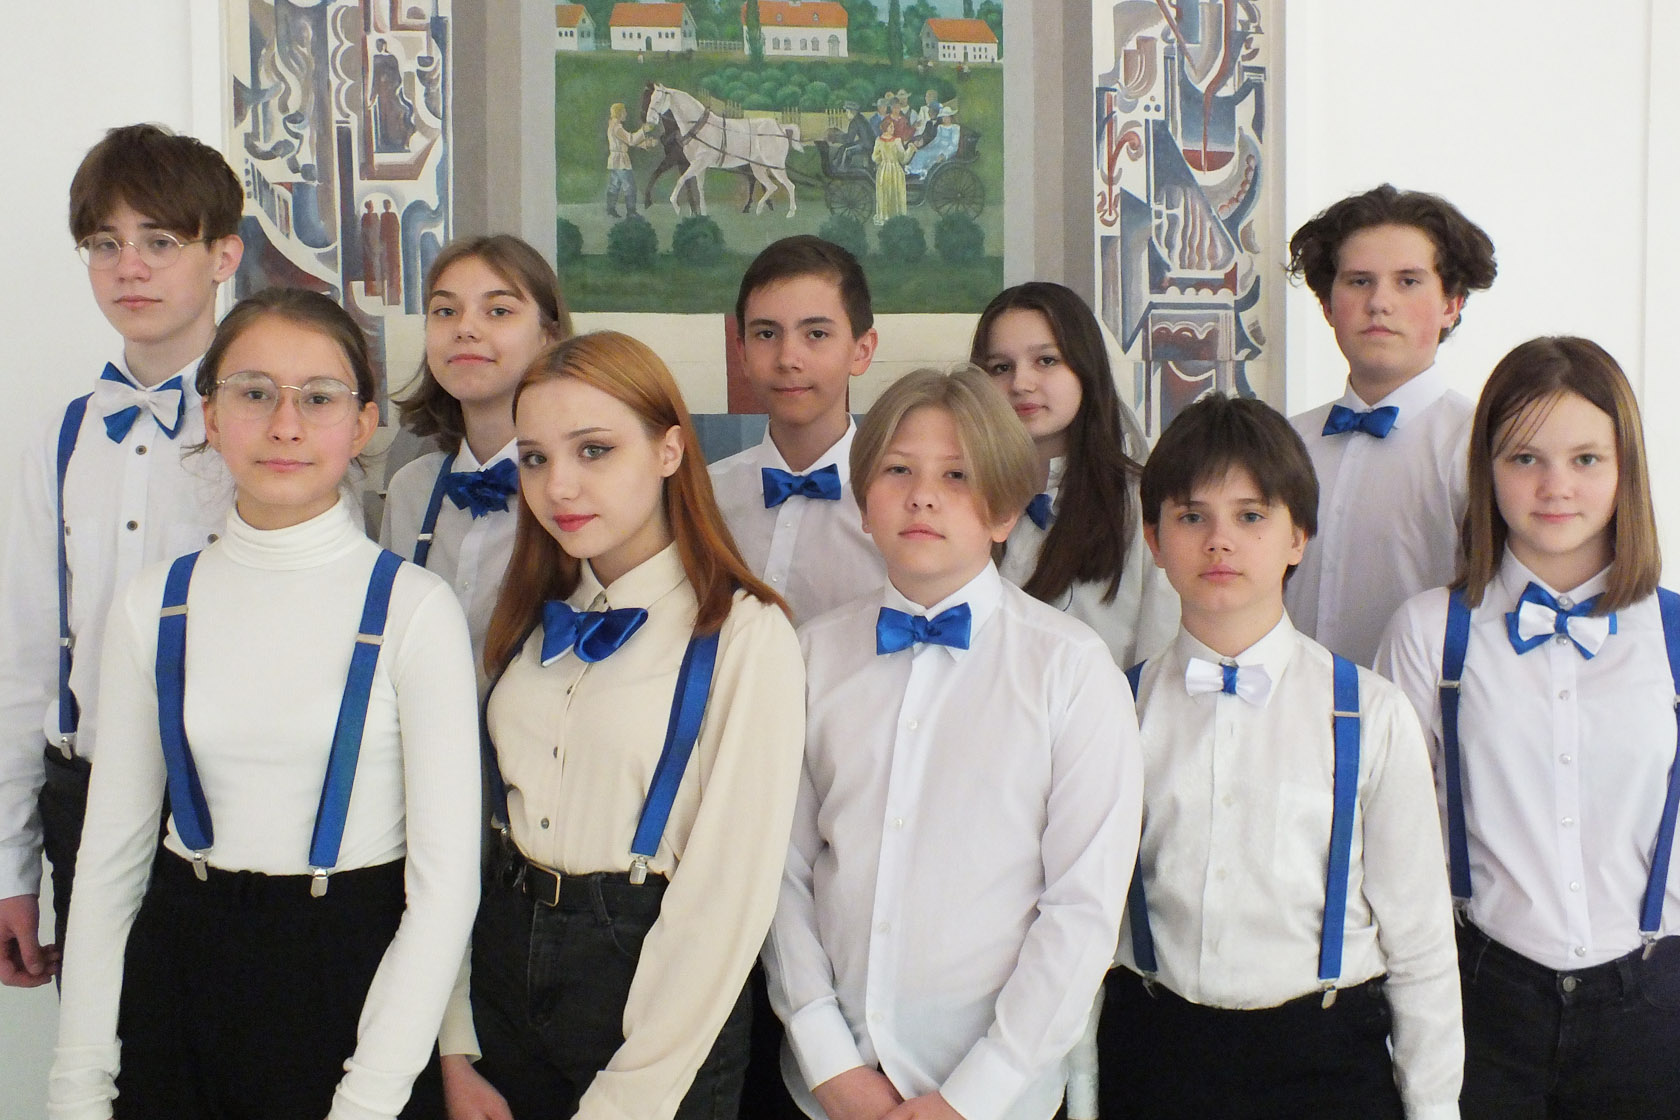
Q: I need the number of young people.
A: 10